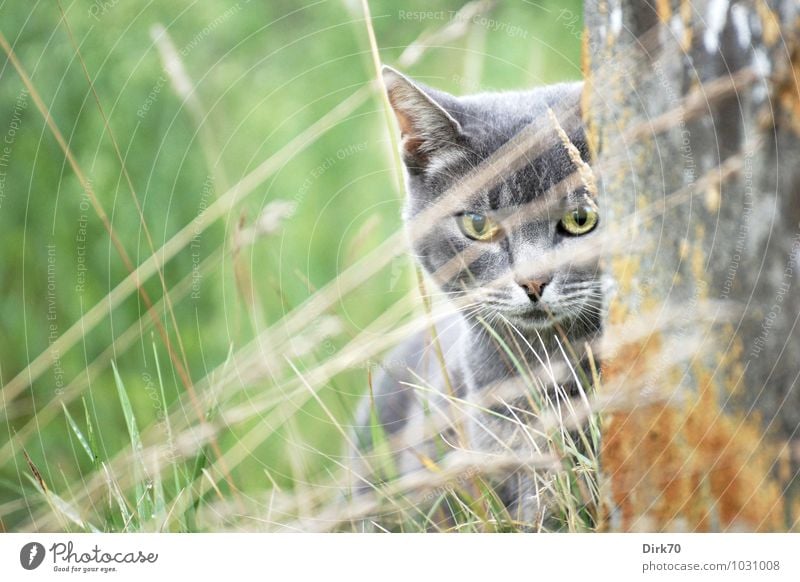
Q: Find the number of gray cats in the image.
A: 1